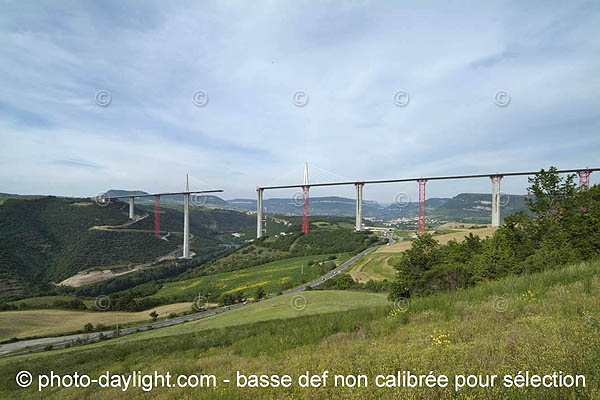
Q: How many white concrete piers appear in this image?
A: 5